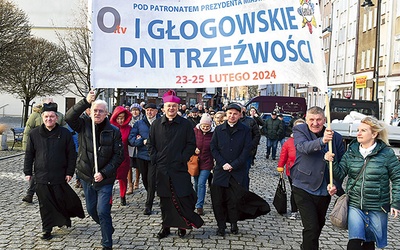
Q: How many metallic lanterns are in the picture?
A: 1